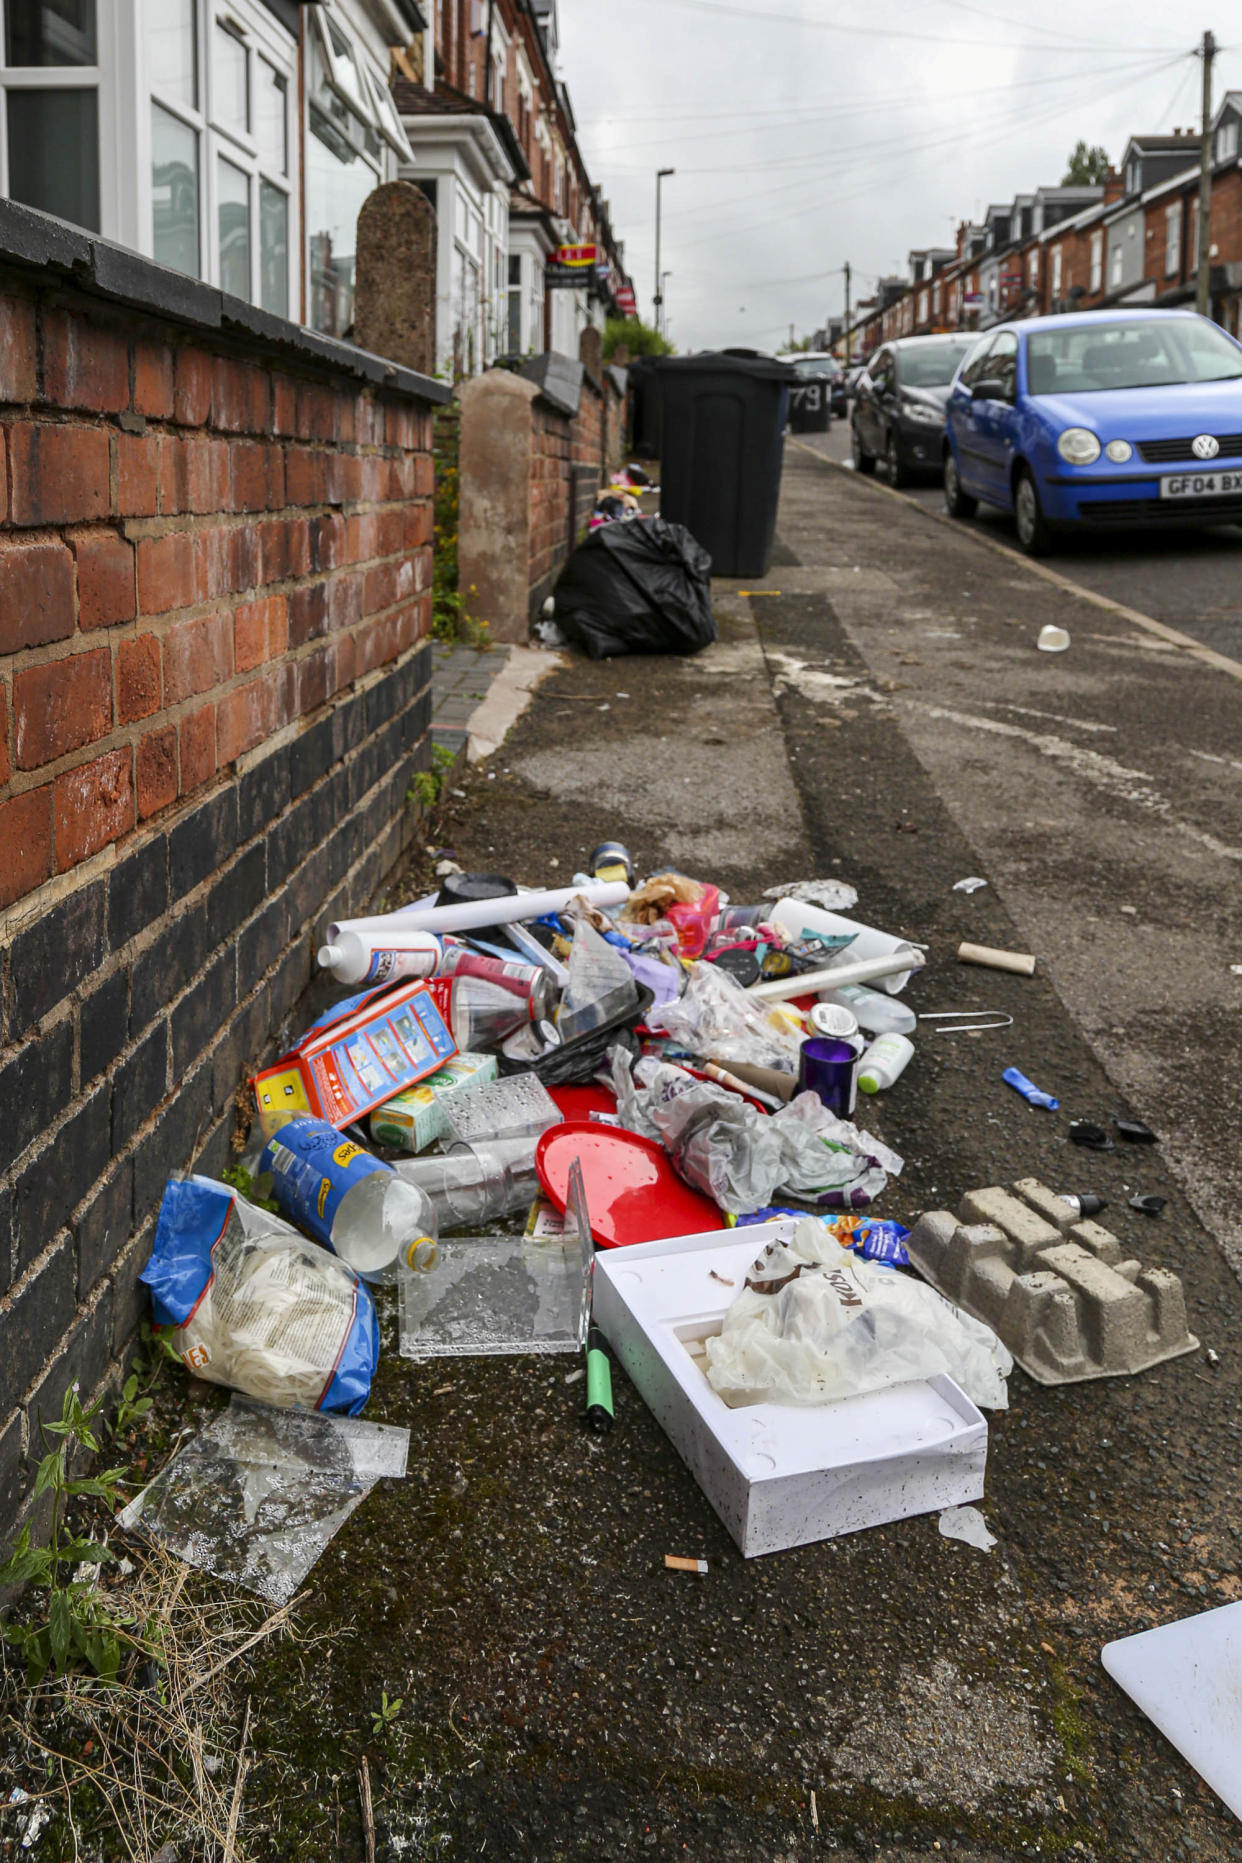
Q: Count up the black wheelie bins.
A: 3